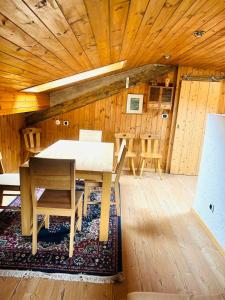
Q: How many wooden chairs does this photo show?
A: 7